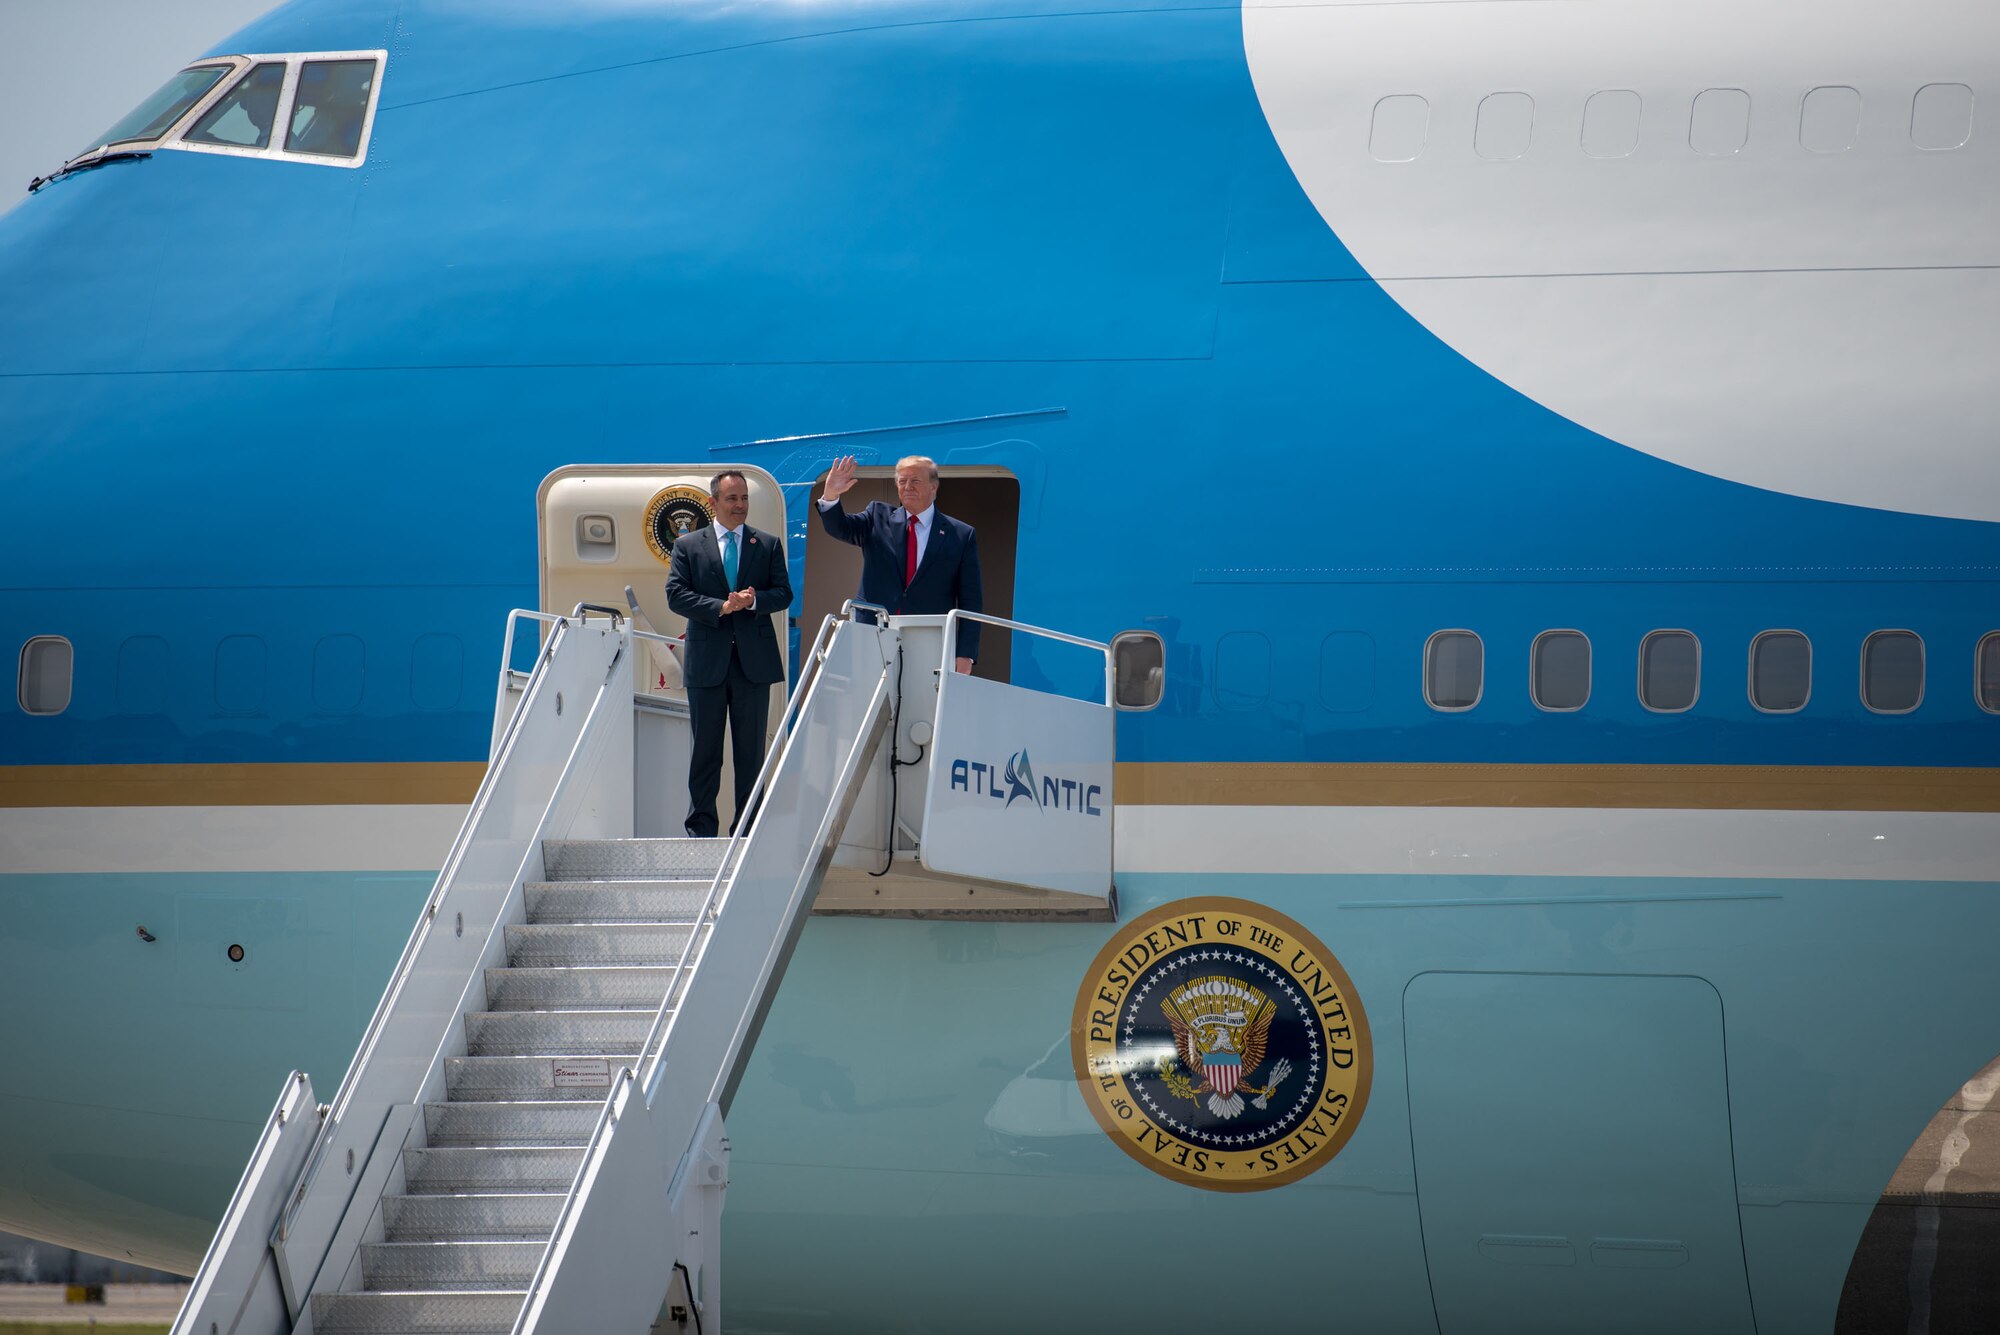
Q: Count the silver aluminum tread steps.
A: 11